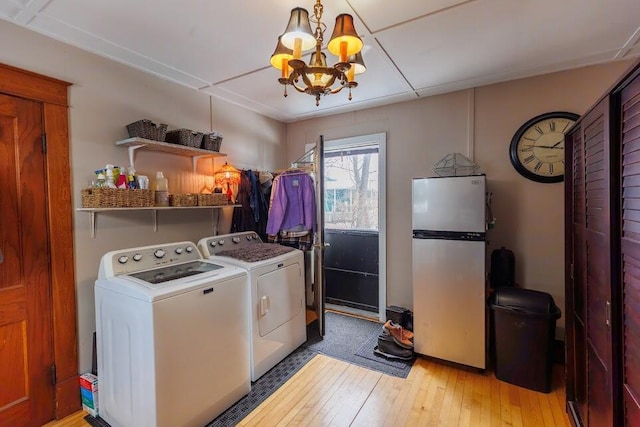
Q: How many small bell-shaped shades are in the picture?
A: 5